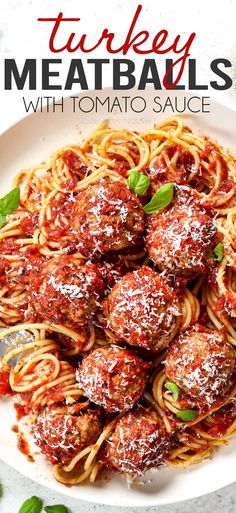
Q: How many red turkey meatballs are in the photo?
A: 8